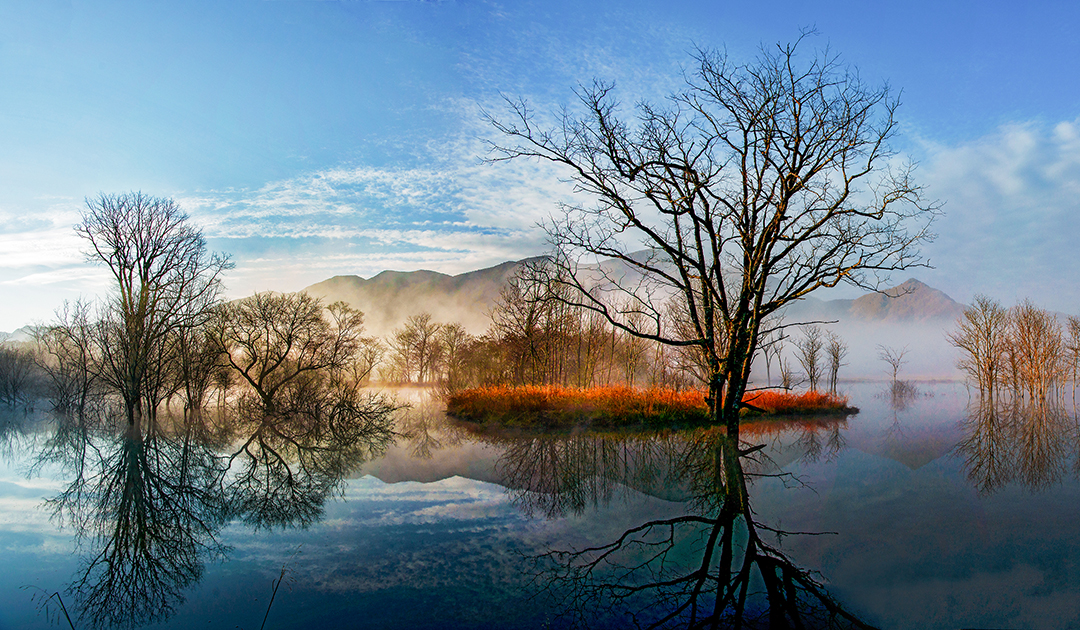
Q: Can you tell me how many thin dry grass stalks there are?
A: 2